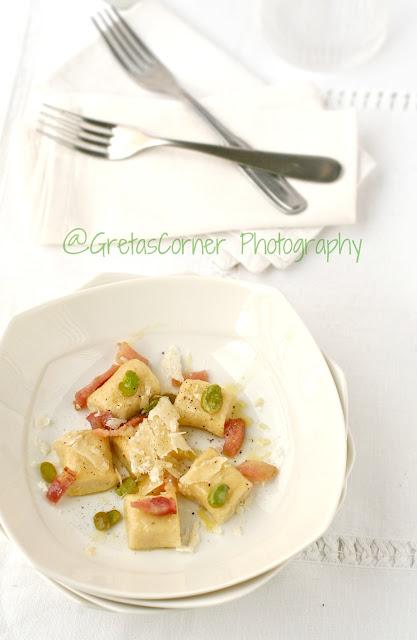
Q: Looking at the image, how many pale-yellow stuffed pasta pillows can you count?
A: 6